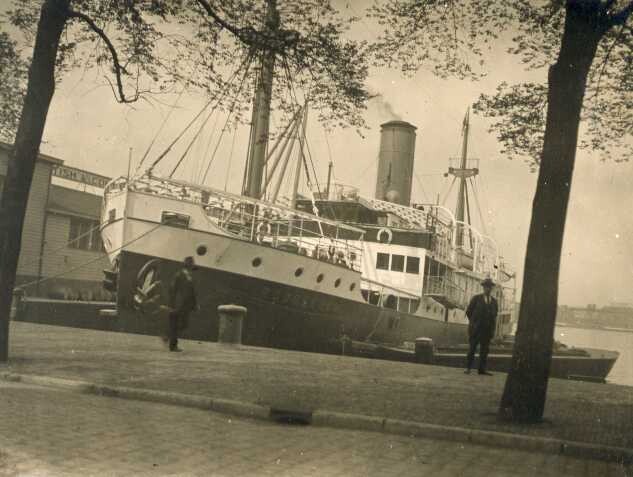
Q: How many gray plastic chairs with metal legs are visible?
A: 0